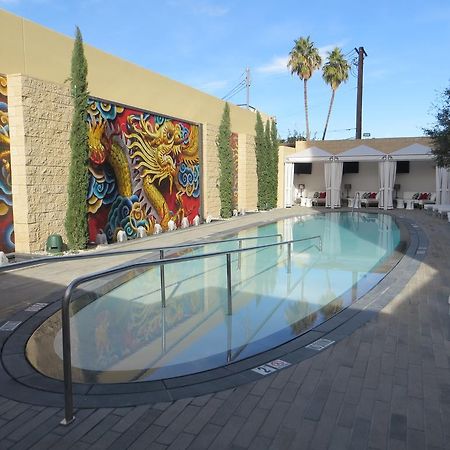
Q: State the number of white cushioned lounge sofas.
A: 3